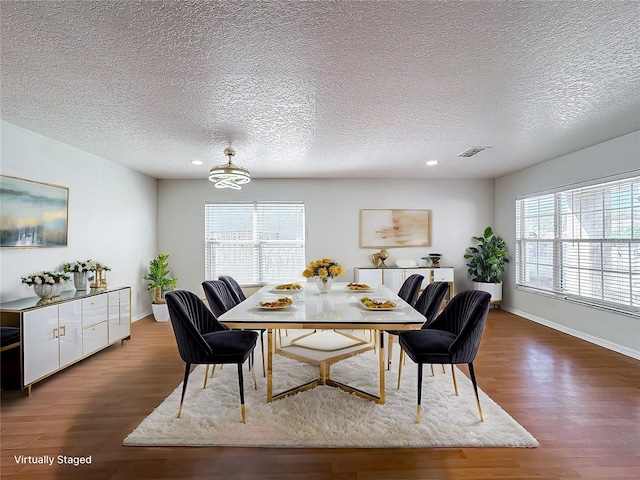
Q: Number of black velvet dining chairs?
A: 6